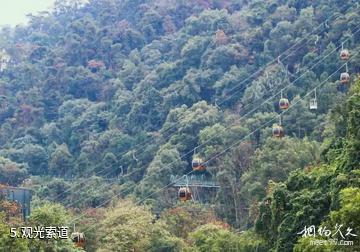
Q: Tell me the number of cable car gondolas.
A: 8